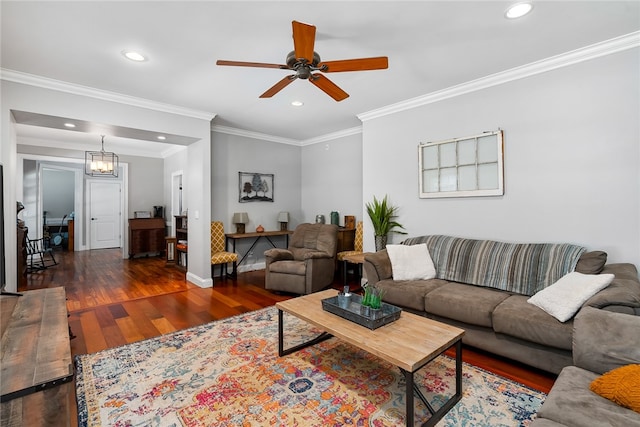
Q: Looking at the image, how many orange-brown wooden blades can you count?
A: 5